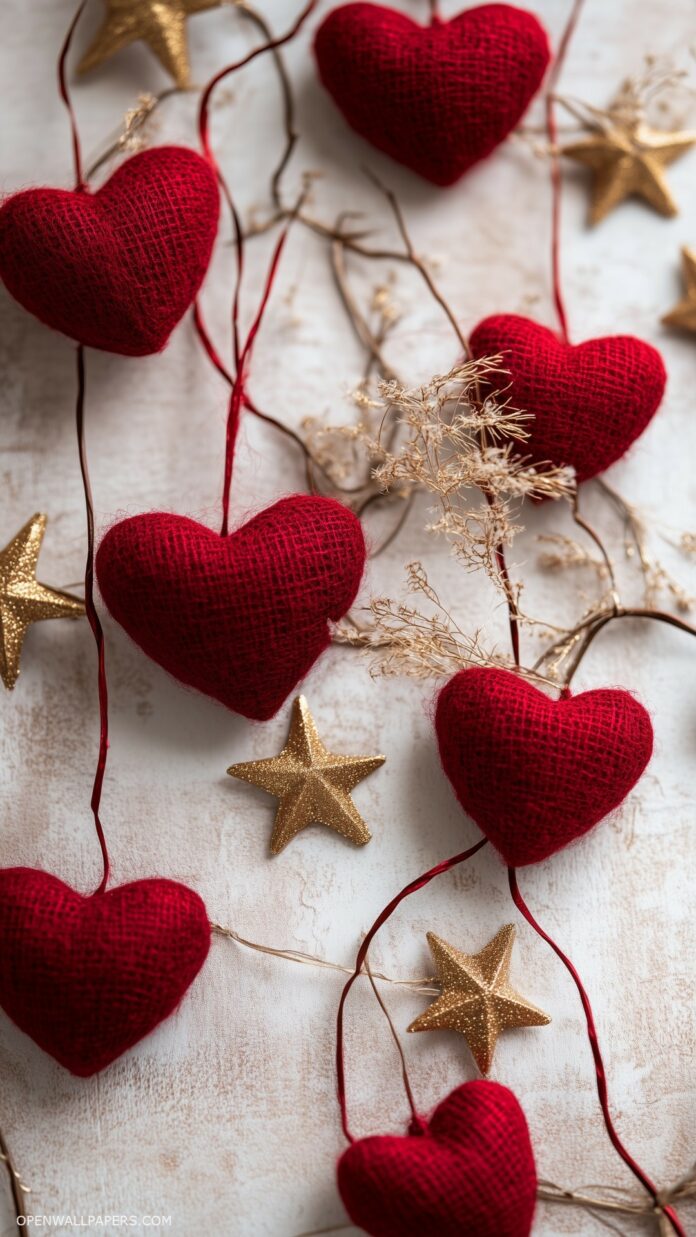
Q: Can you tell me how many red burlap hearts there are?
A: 7